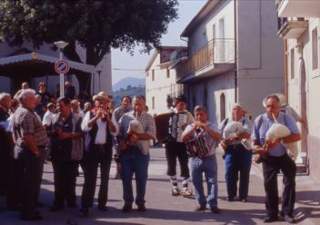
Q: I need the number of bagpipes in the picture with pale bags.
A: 3